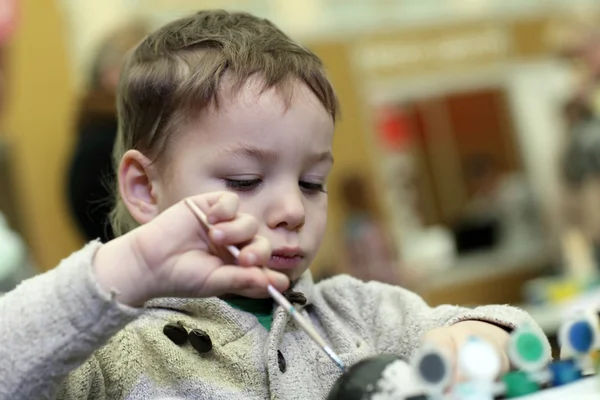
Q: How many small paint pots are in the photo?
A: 4